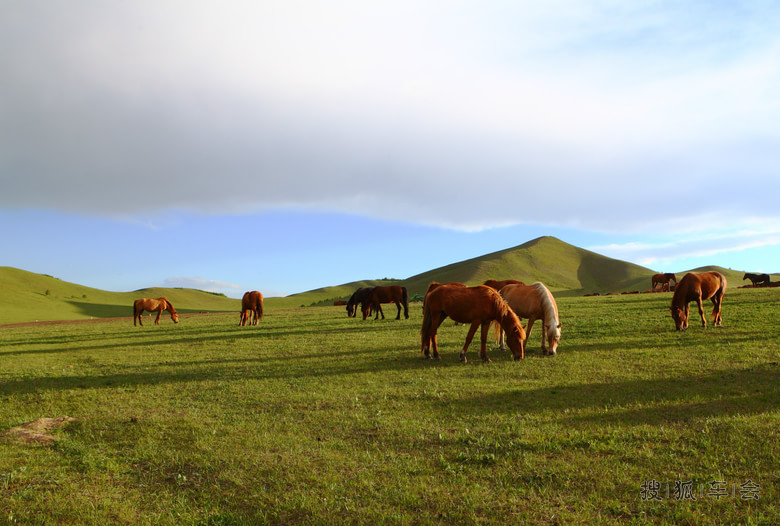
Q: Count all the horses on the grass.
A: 11